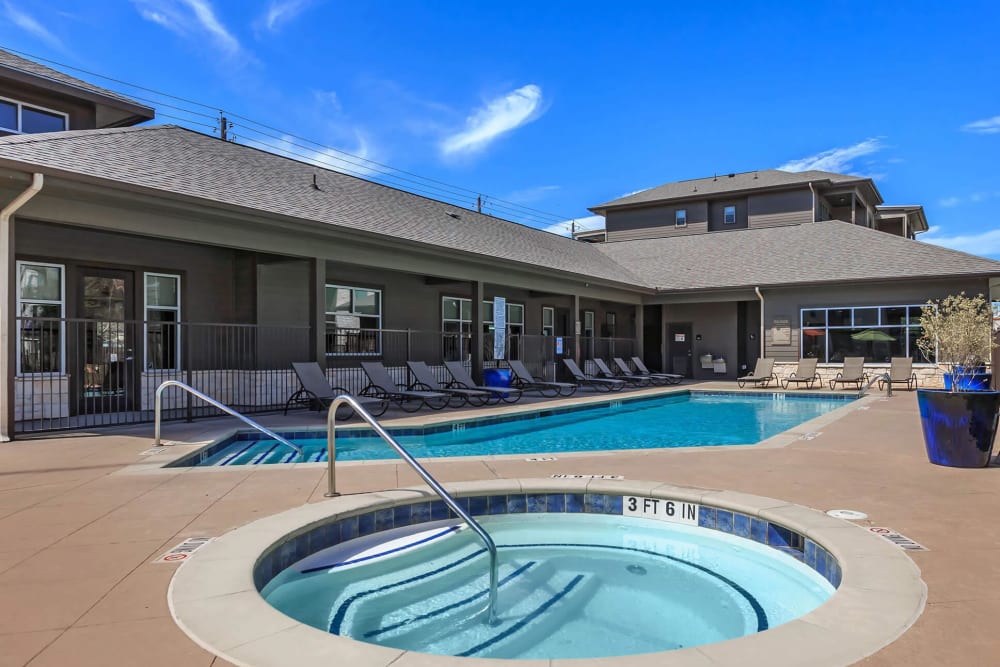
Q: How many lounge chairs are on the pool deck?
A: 13